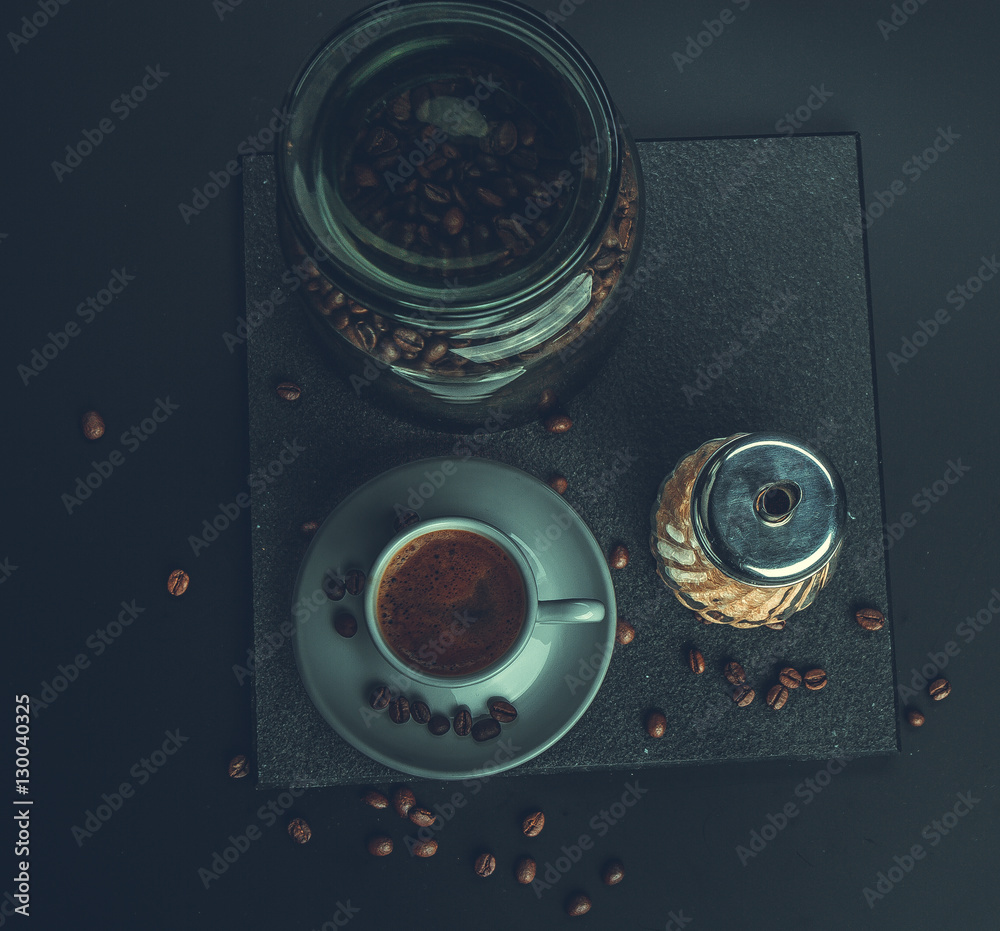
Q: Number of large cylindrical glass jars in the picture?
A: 1